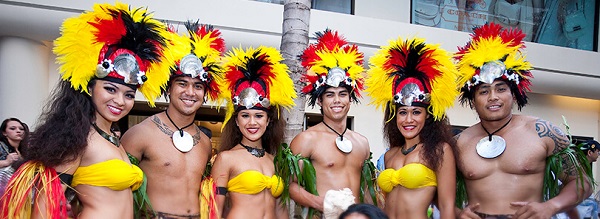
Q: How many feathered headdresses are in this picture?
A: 6